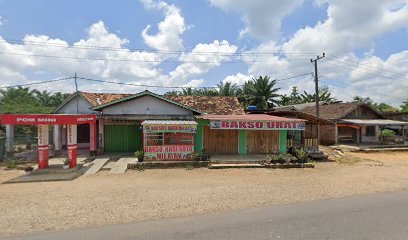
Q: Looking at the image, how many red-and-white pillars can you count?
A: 2